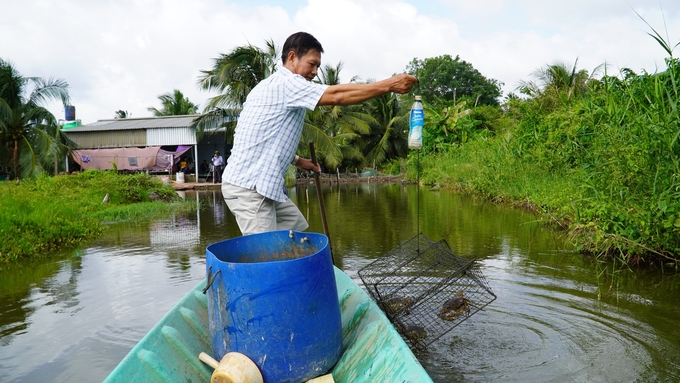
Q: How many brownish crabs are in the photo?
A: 3